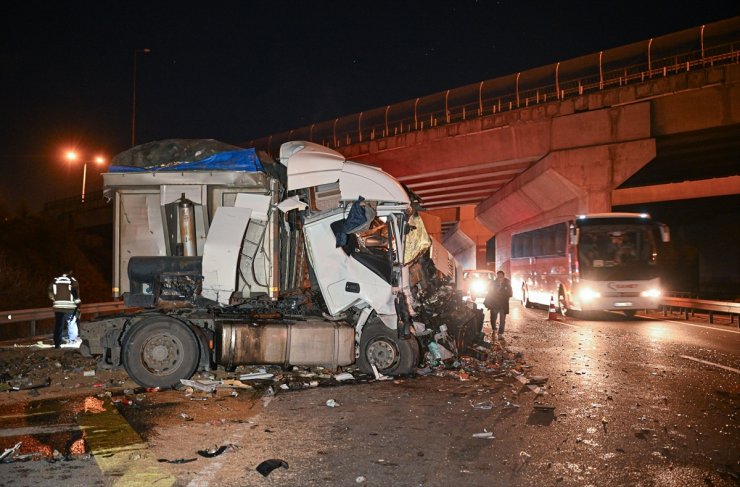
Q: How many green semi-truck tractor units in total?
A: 0